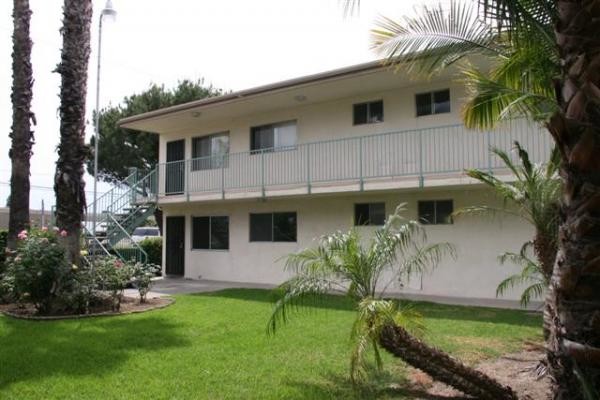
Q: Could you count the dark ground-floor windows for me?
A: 4